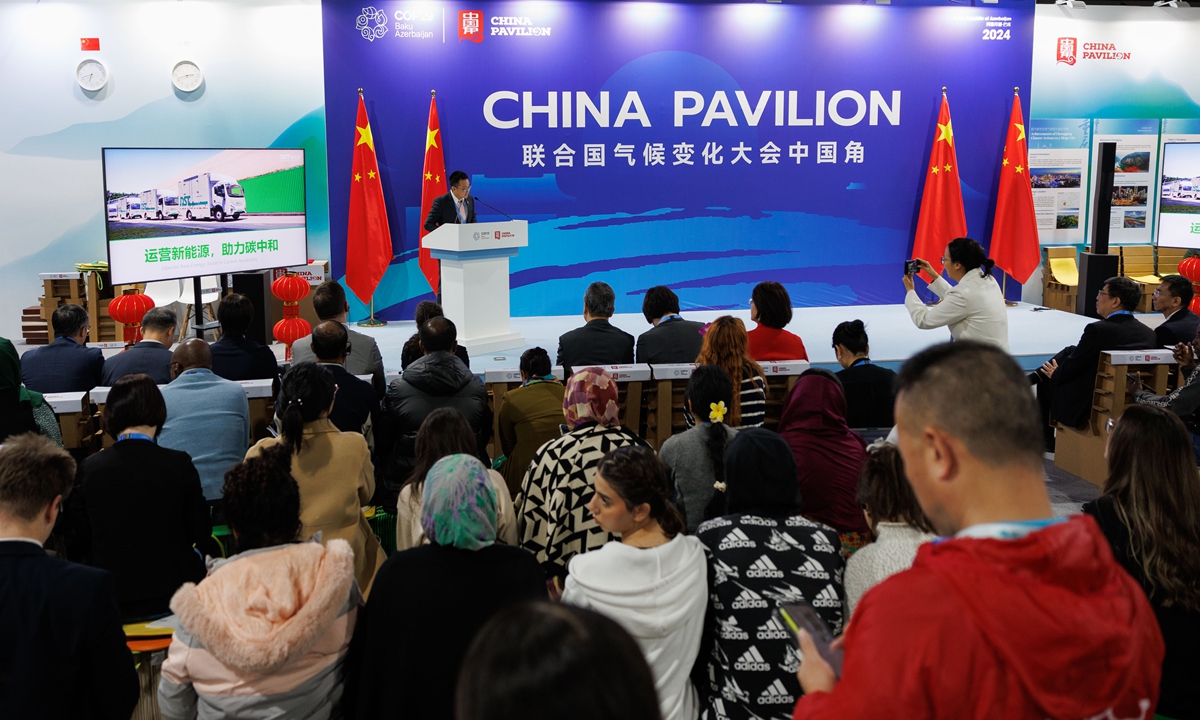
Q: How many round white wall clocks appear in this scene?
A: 2